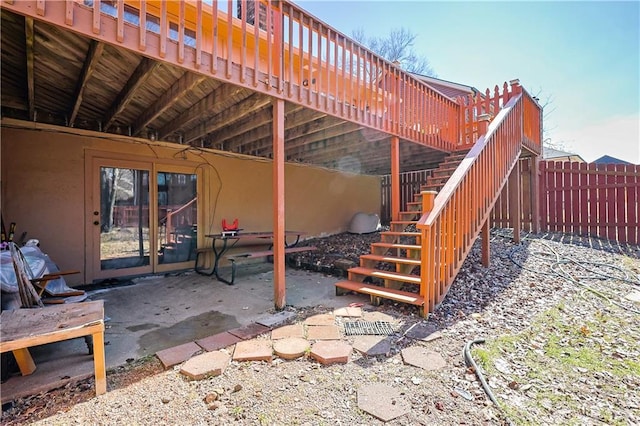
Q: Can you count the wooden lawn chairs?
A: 1